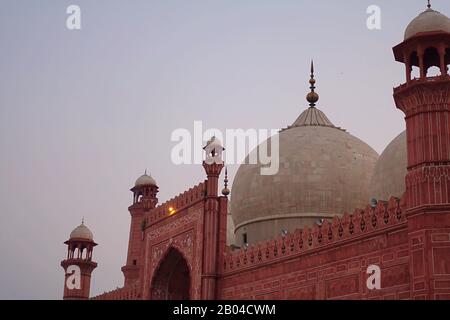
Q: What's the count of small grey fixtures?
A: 4